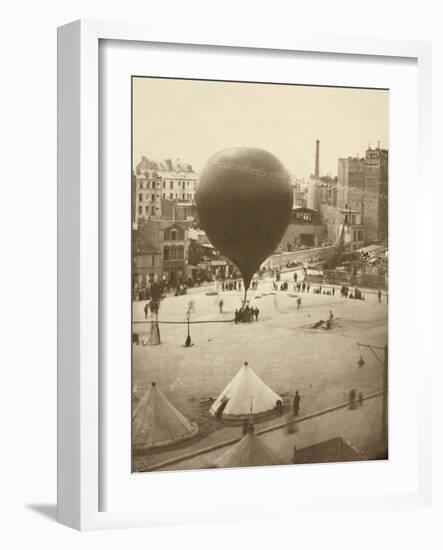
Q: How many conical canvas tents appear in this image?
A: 3